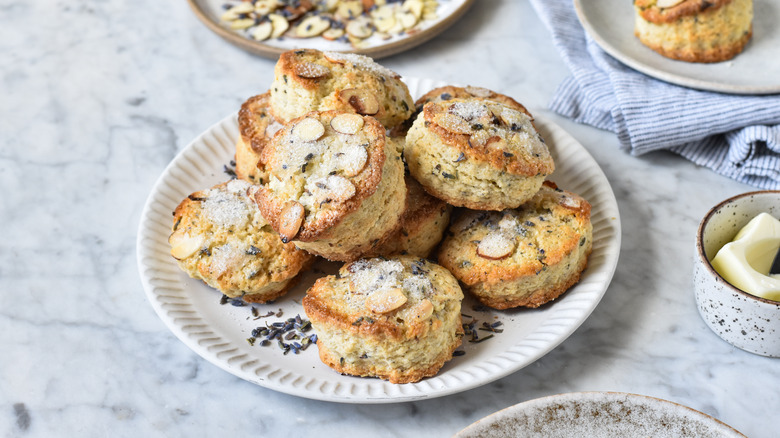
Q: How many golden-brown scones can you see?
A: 10